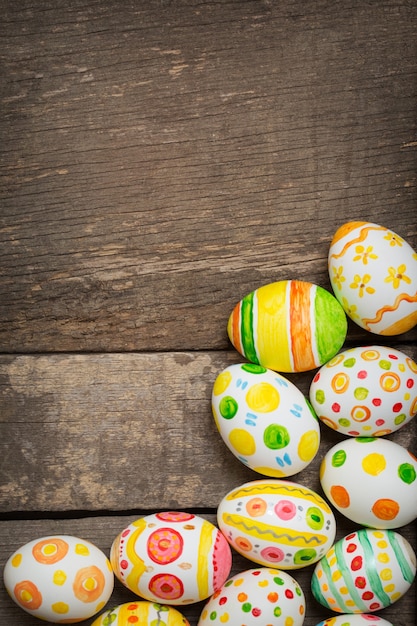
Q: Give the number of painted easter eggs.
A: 12